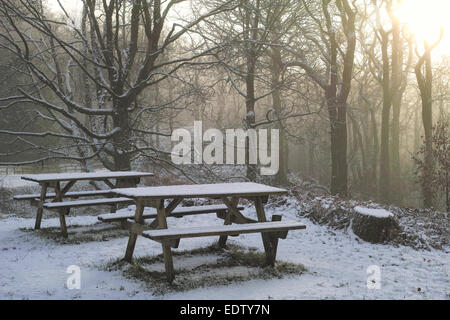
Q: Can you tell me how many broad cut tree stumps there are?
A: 1